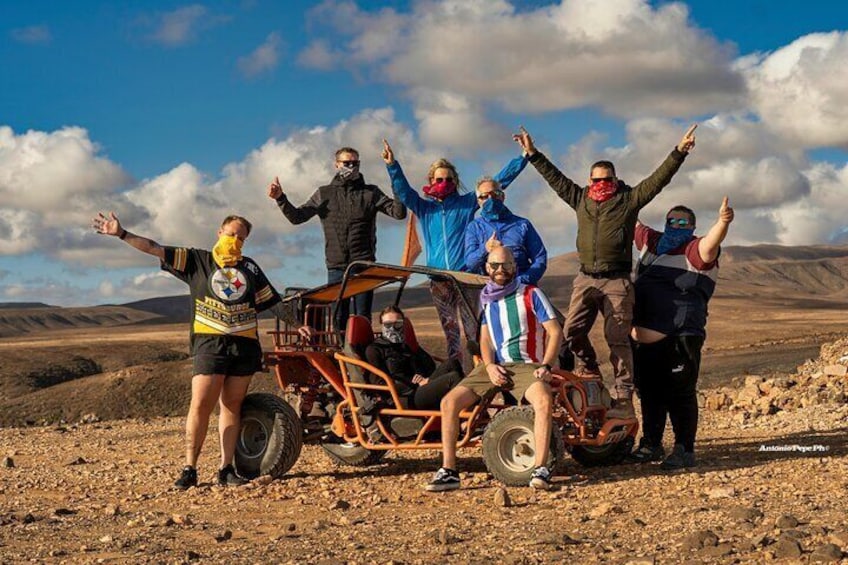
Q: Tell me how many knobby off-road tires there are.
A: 4